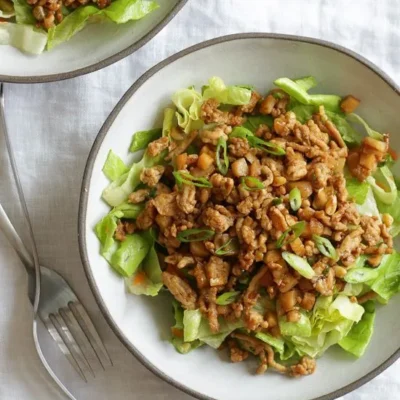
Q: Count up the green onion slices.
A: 12